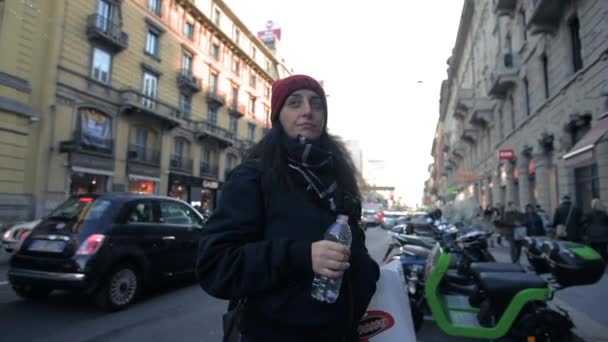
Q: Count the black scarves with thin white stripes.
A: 1